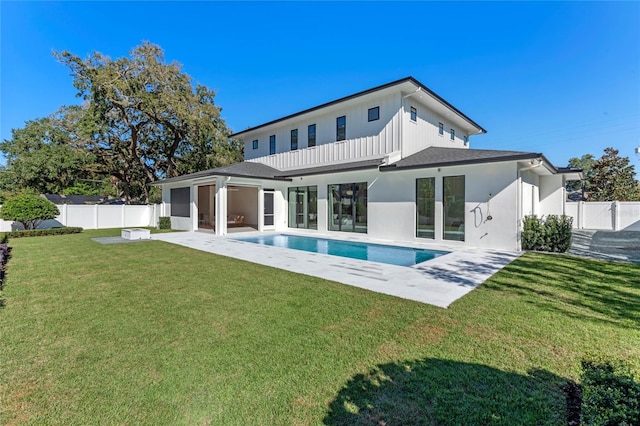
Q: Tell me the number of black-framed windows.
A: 14